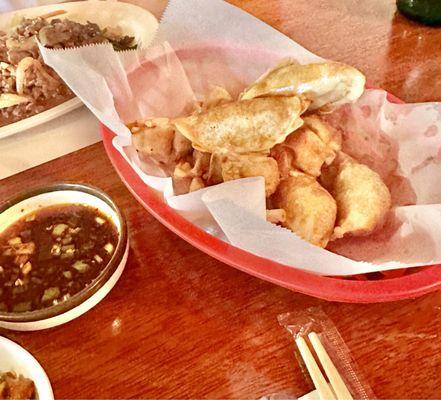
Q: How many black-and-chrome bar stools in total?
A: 0